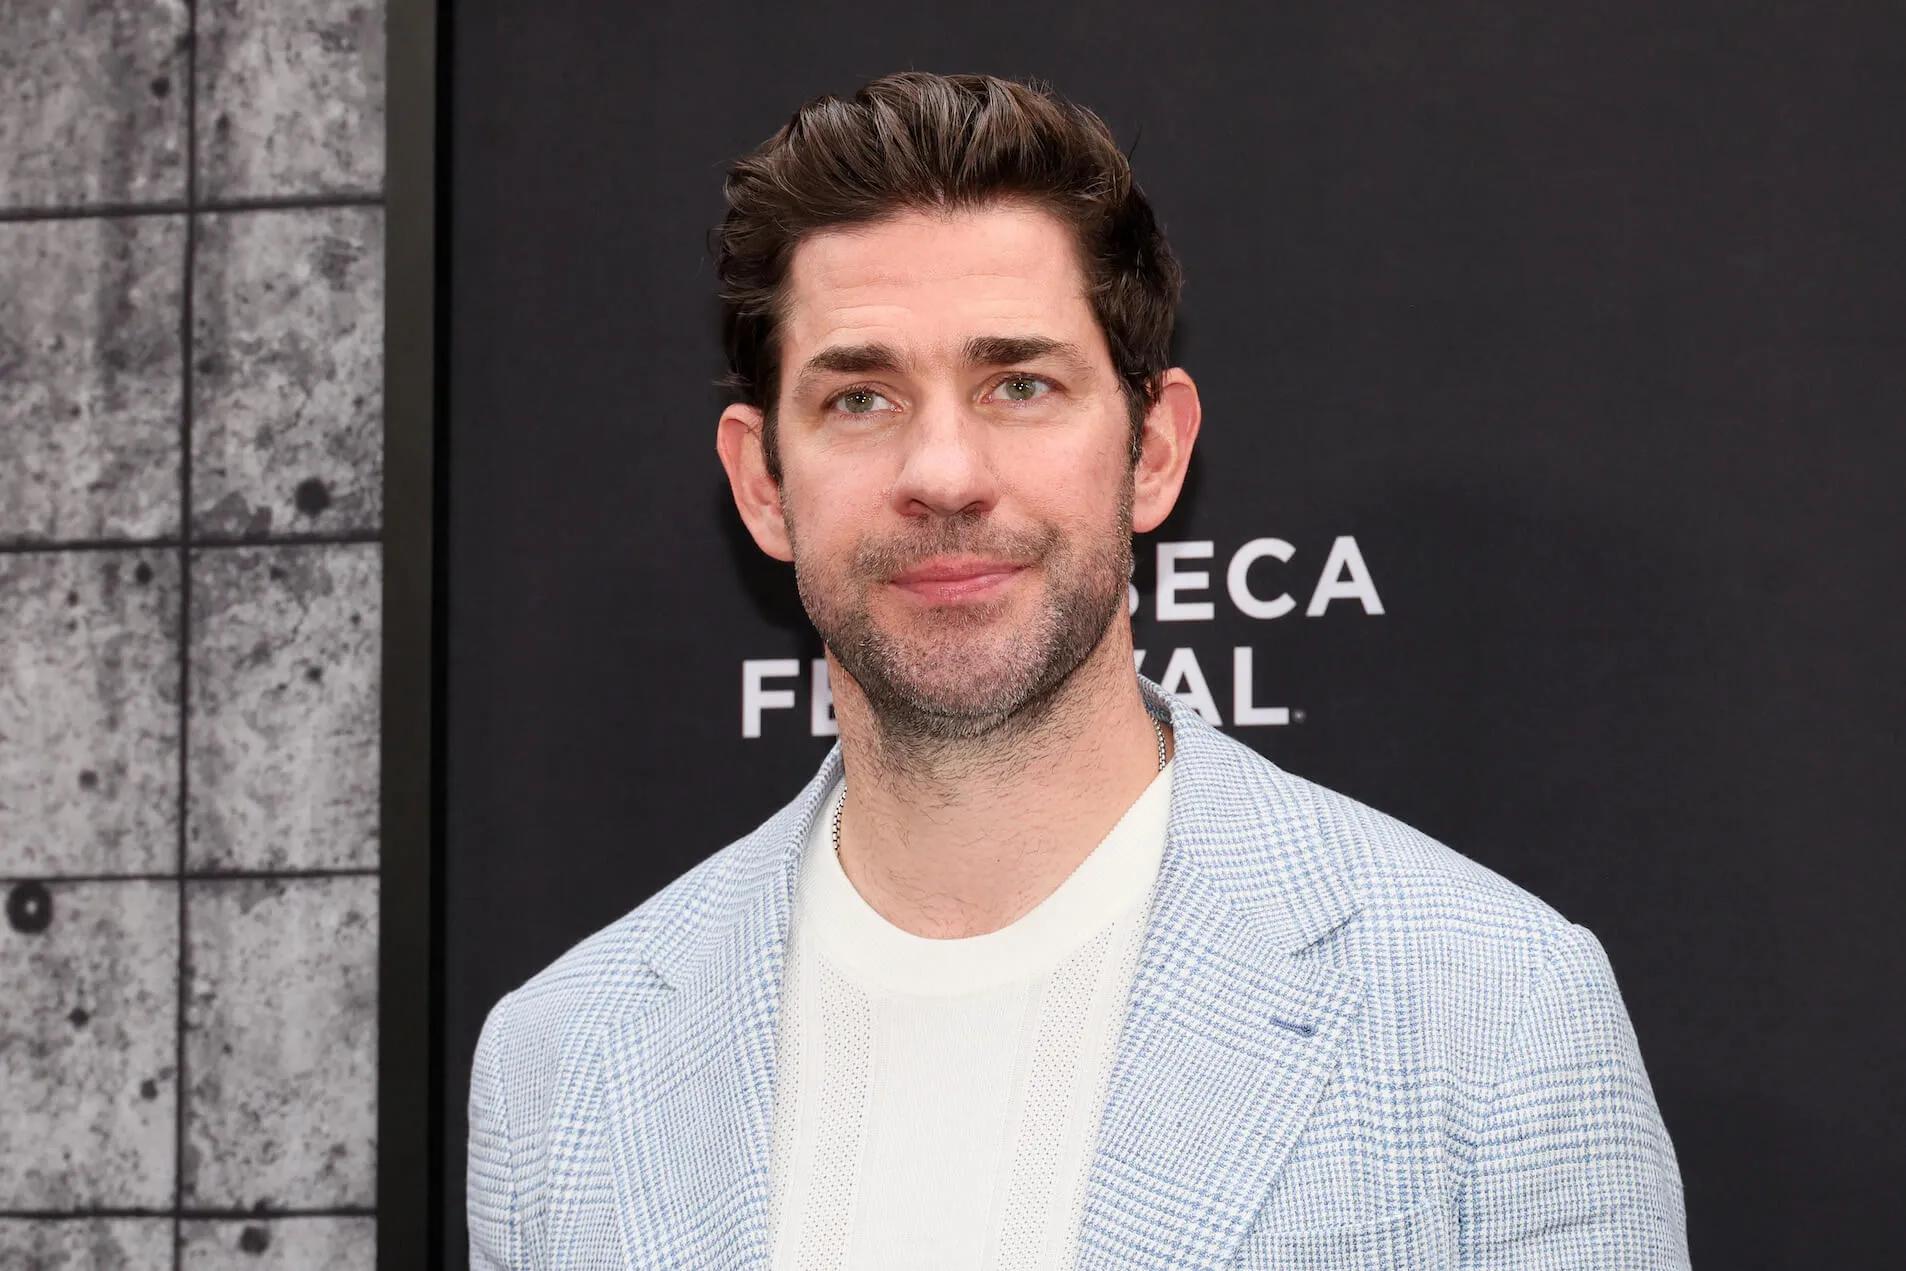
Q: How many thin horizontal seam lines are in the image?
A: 4